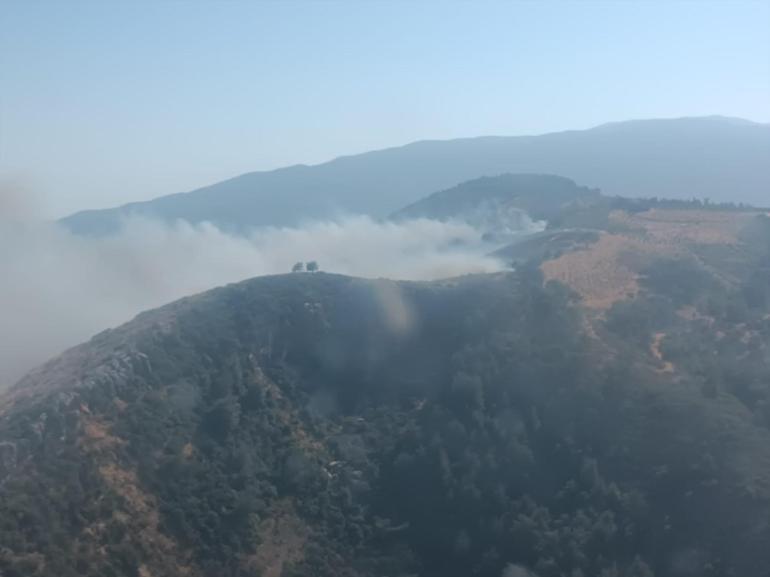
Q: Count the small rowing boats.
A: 0